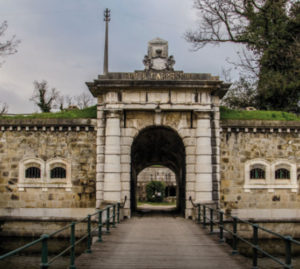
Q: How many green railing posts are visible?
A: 14